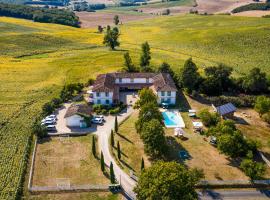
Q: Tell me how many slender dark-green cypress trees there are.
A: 7